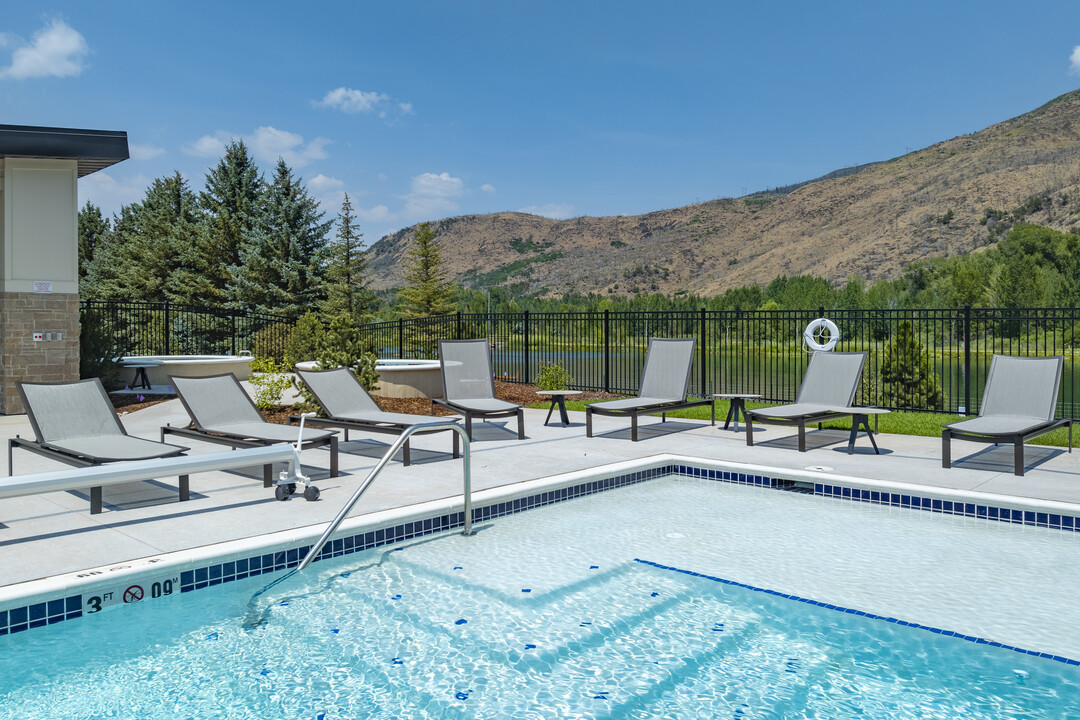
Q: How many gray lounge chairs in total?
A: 7